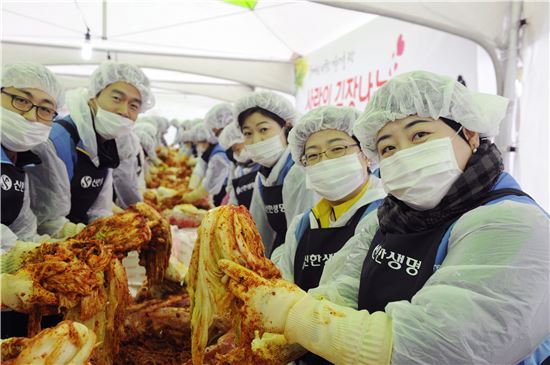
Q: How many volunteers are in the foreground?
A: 5